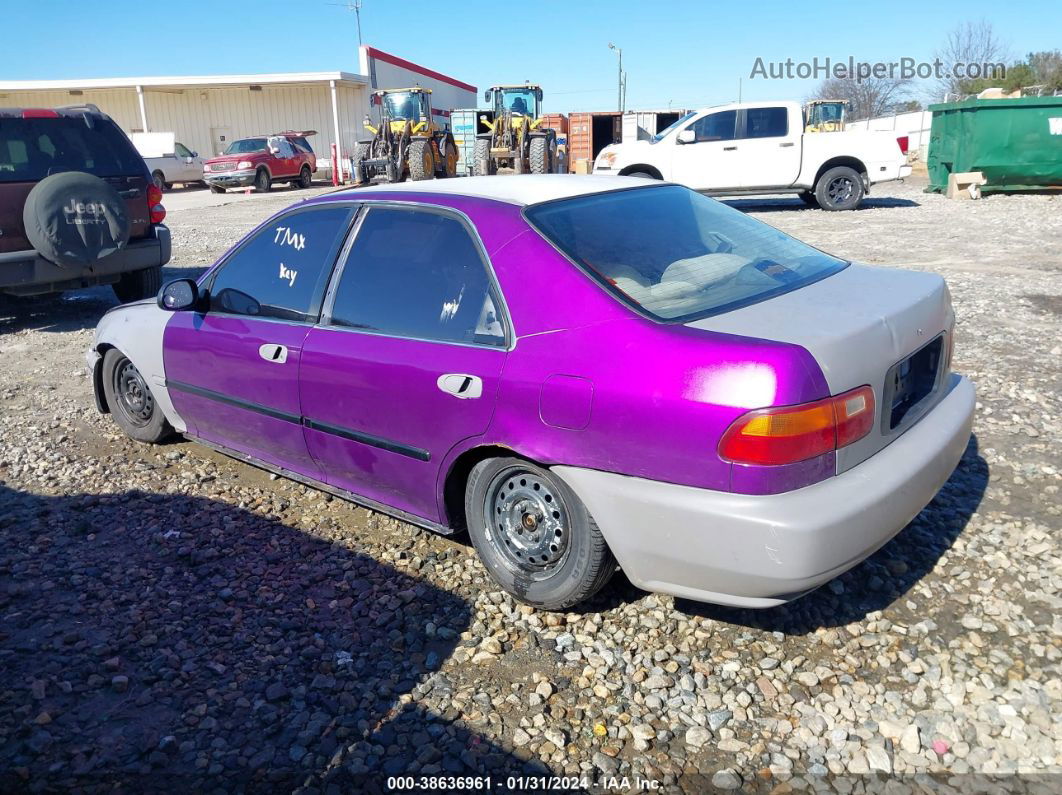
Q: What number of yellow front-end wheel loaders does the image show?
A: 3